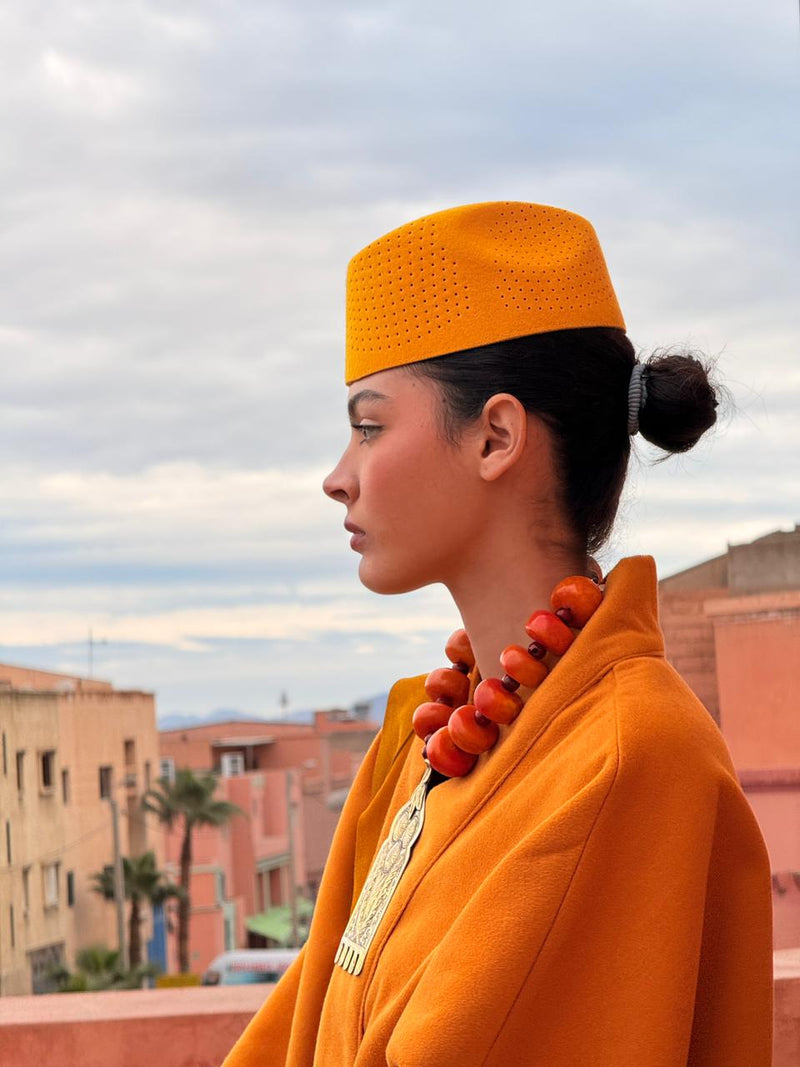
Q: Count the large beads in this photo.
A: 9